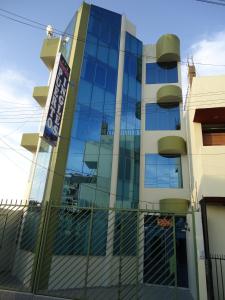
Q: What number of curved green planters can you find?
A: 4